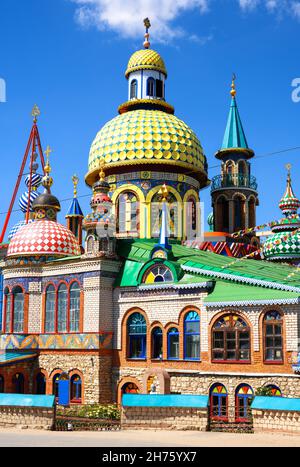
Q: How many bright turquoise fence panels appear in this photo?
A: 3